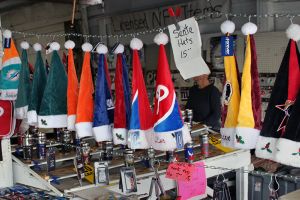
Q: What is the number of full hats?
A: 11